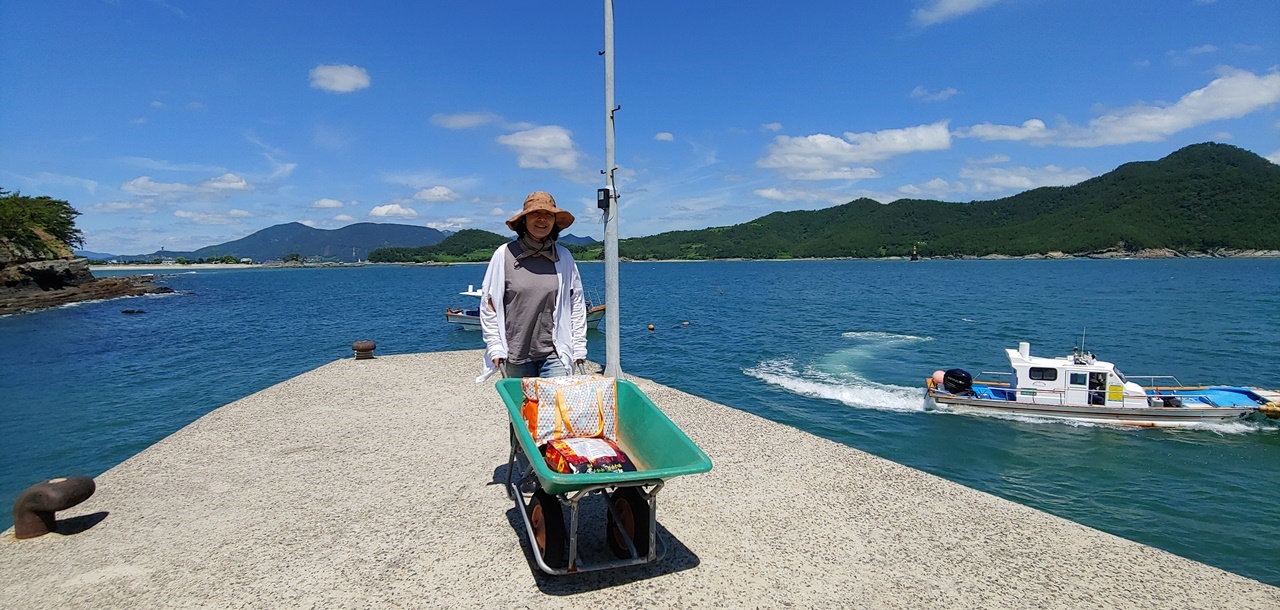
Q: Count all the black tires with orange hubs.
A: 2